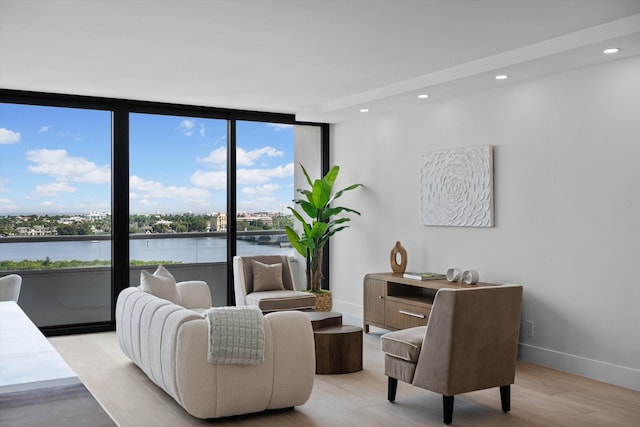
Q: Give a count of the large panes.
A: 3